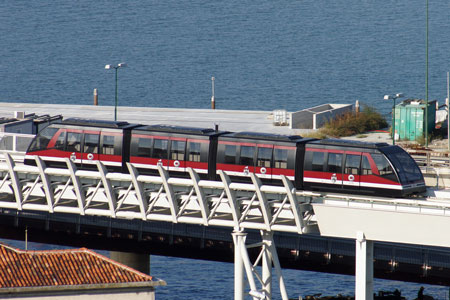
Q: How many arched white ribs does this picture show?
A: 10